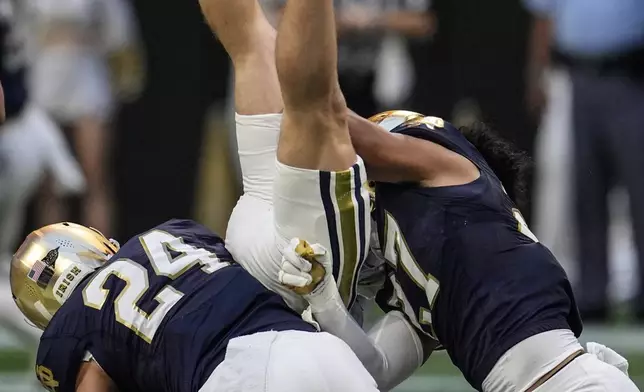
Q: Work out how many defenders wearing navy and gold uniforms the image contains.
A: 2